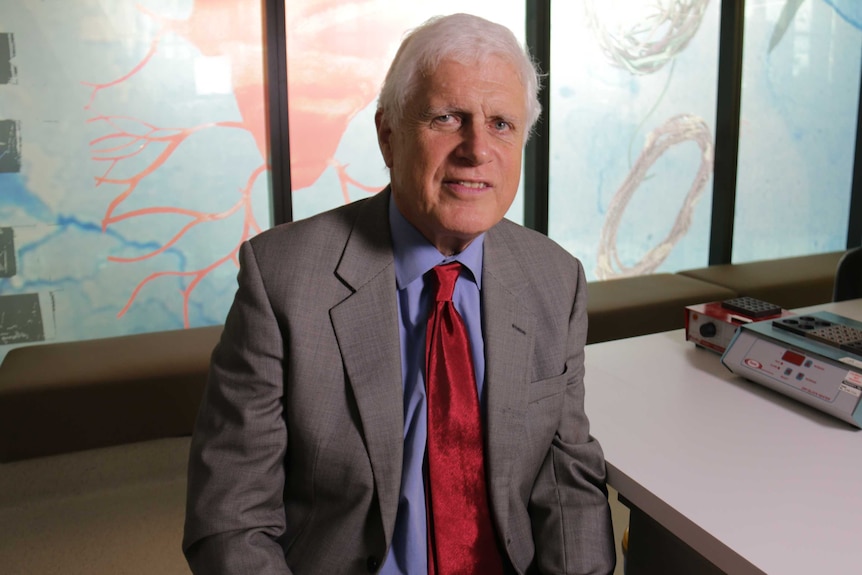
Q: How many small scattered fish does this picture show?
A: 0